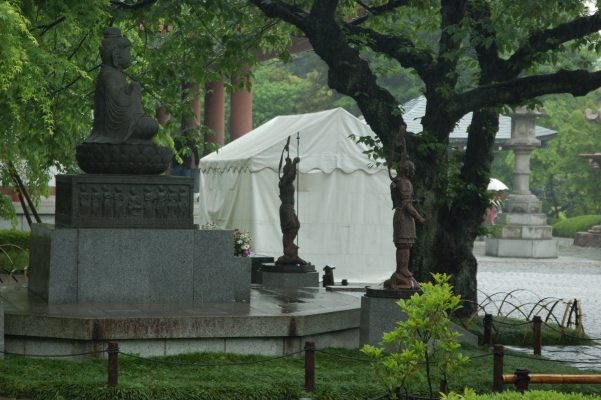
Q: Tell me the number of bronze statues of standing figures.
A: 2